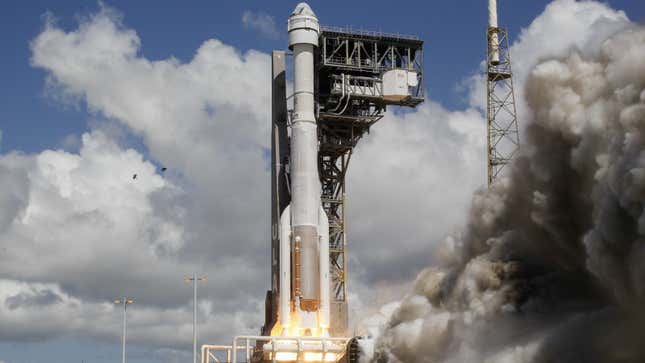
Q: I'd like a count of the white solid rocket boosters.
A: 2